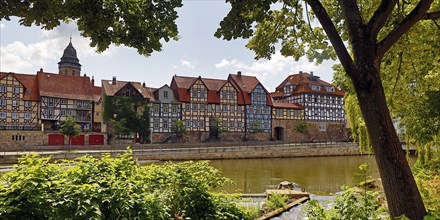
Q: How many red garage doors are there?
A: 3